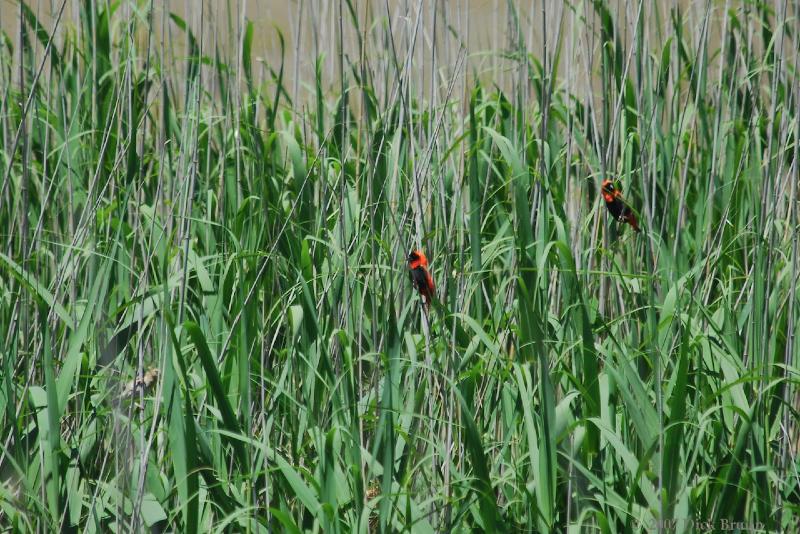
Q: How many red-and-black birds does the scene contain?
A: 2